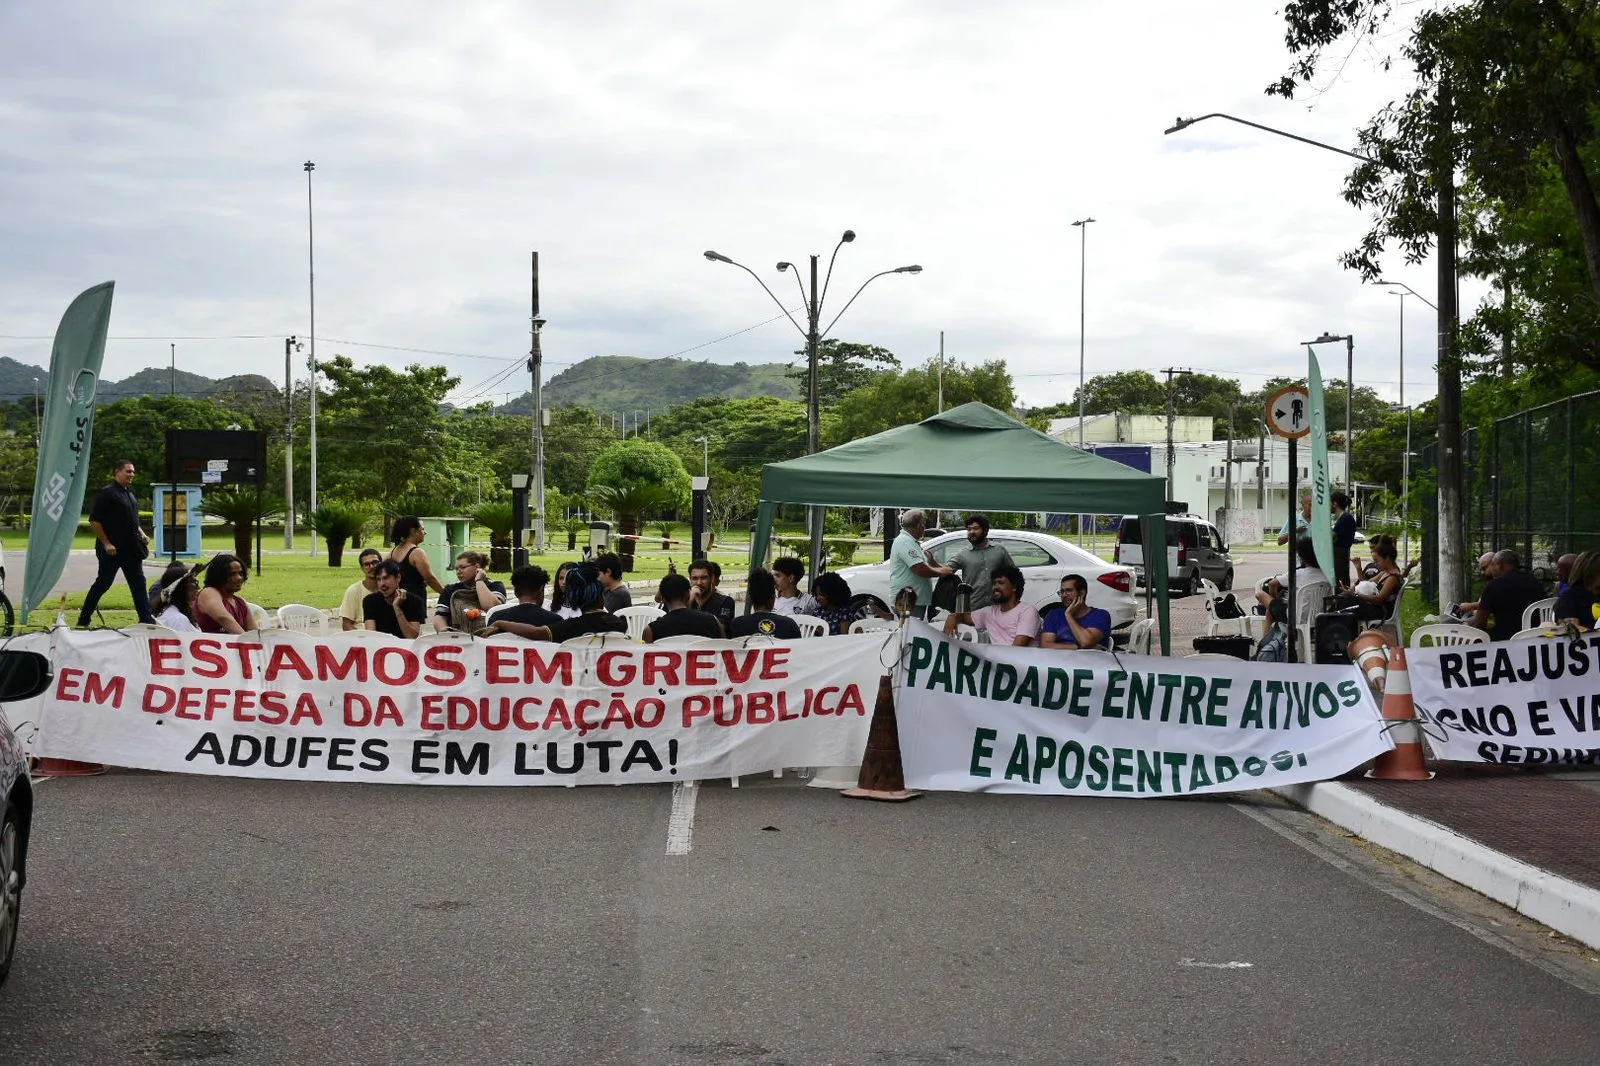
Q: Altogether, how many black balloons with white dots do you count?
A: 0